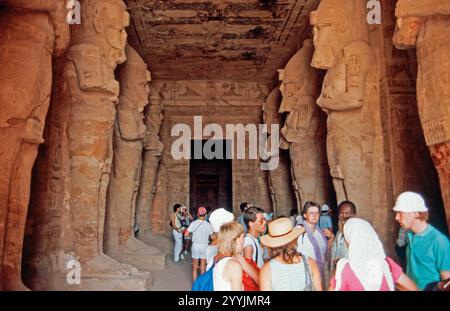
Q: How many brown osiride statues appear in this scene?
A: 8